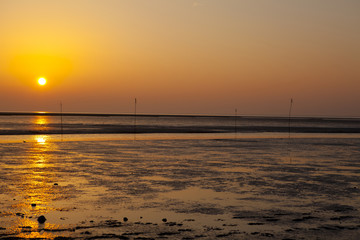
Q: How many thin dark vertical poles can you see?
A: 4